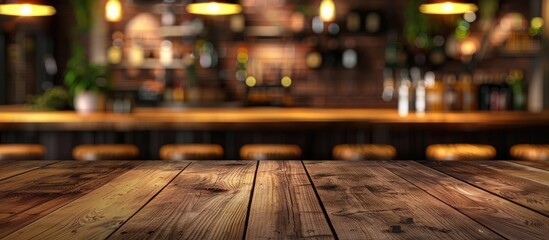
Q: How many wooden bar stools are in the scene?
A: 7